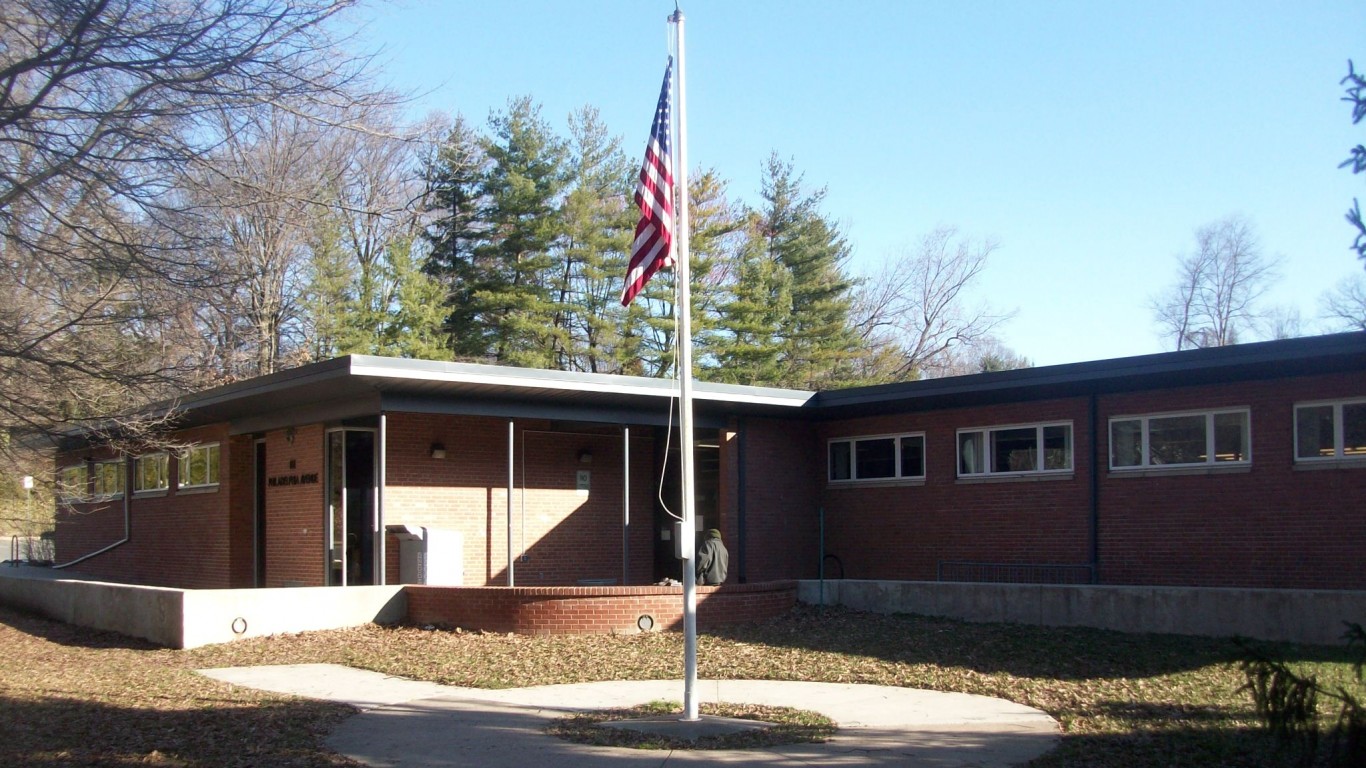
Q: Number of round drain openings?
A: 2